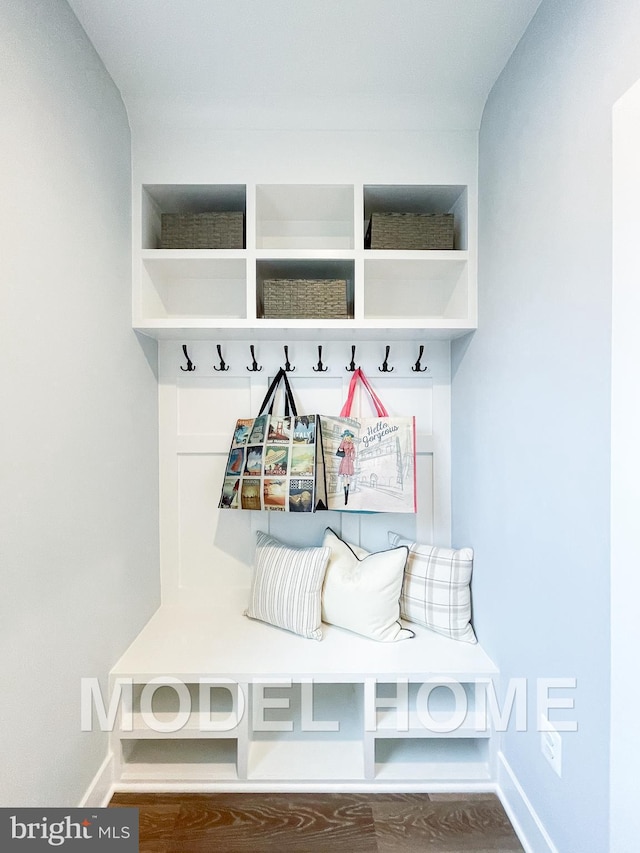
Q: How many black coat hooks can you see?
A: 8